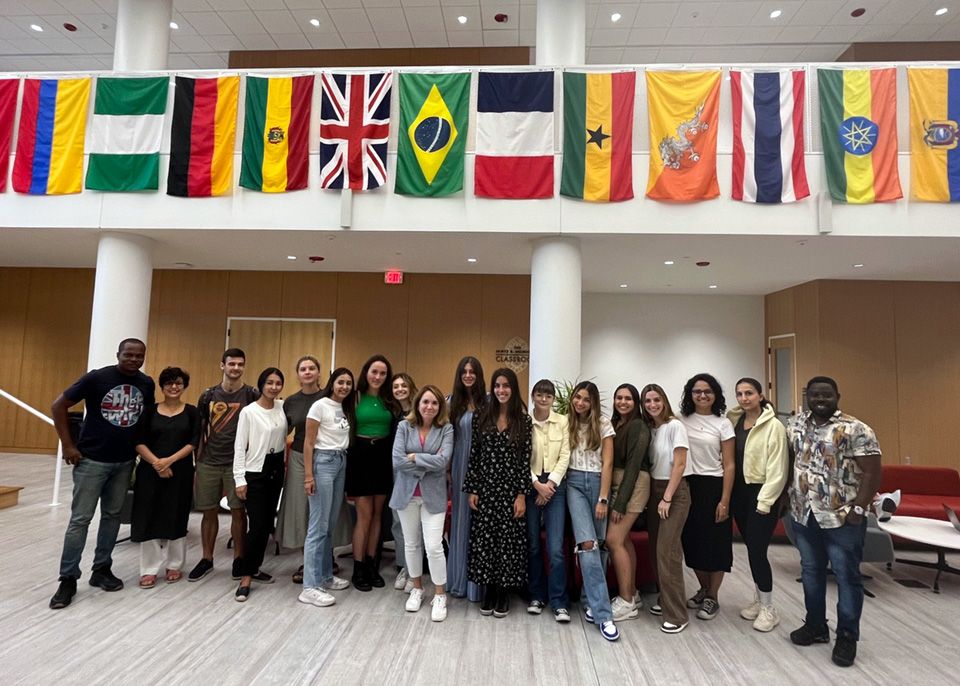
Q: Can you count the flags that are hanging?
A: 13